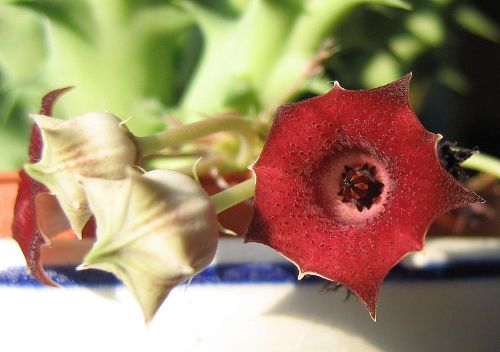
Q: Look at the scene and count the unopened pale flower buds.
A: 2